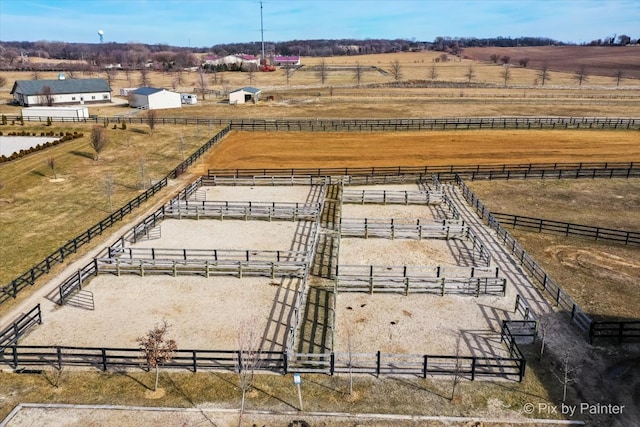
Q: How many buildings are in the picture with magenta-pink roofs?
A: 2